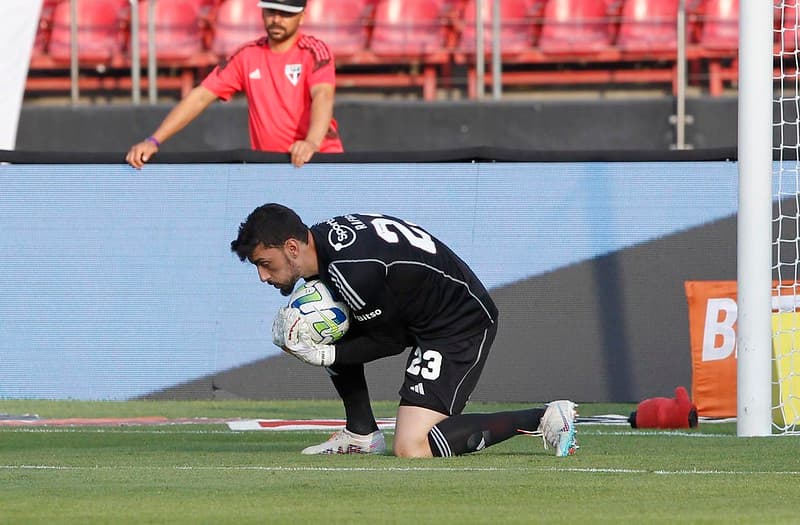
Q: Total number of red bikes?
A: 0